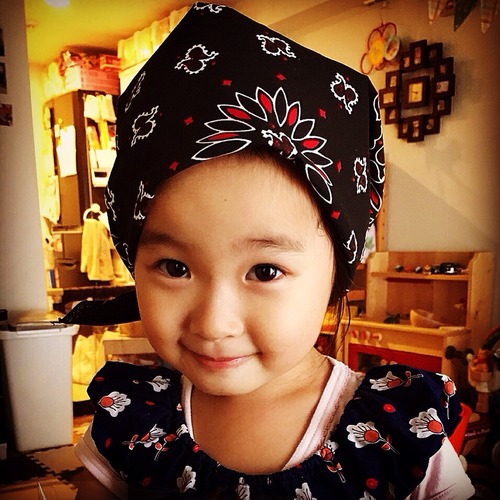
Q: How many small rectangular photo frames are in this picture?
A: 12